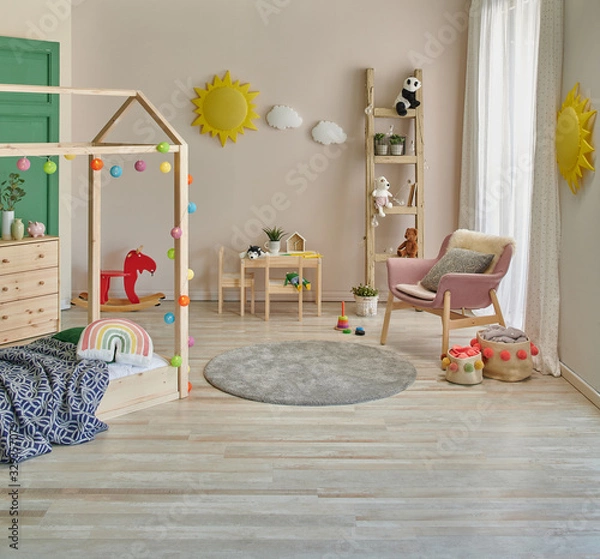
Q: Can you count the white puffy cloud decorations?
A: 2